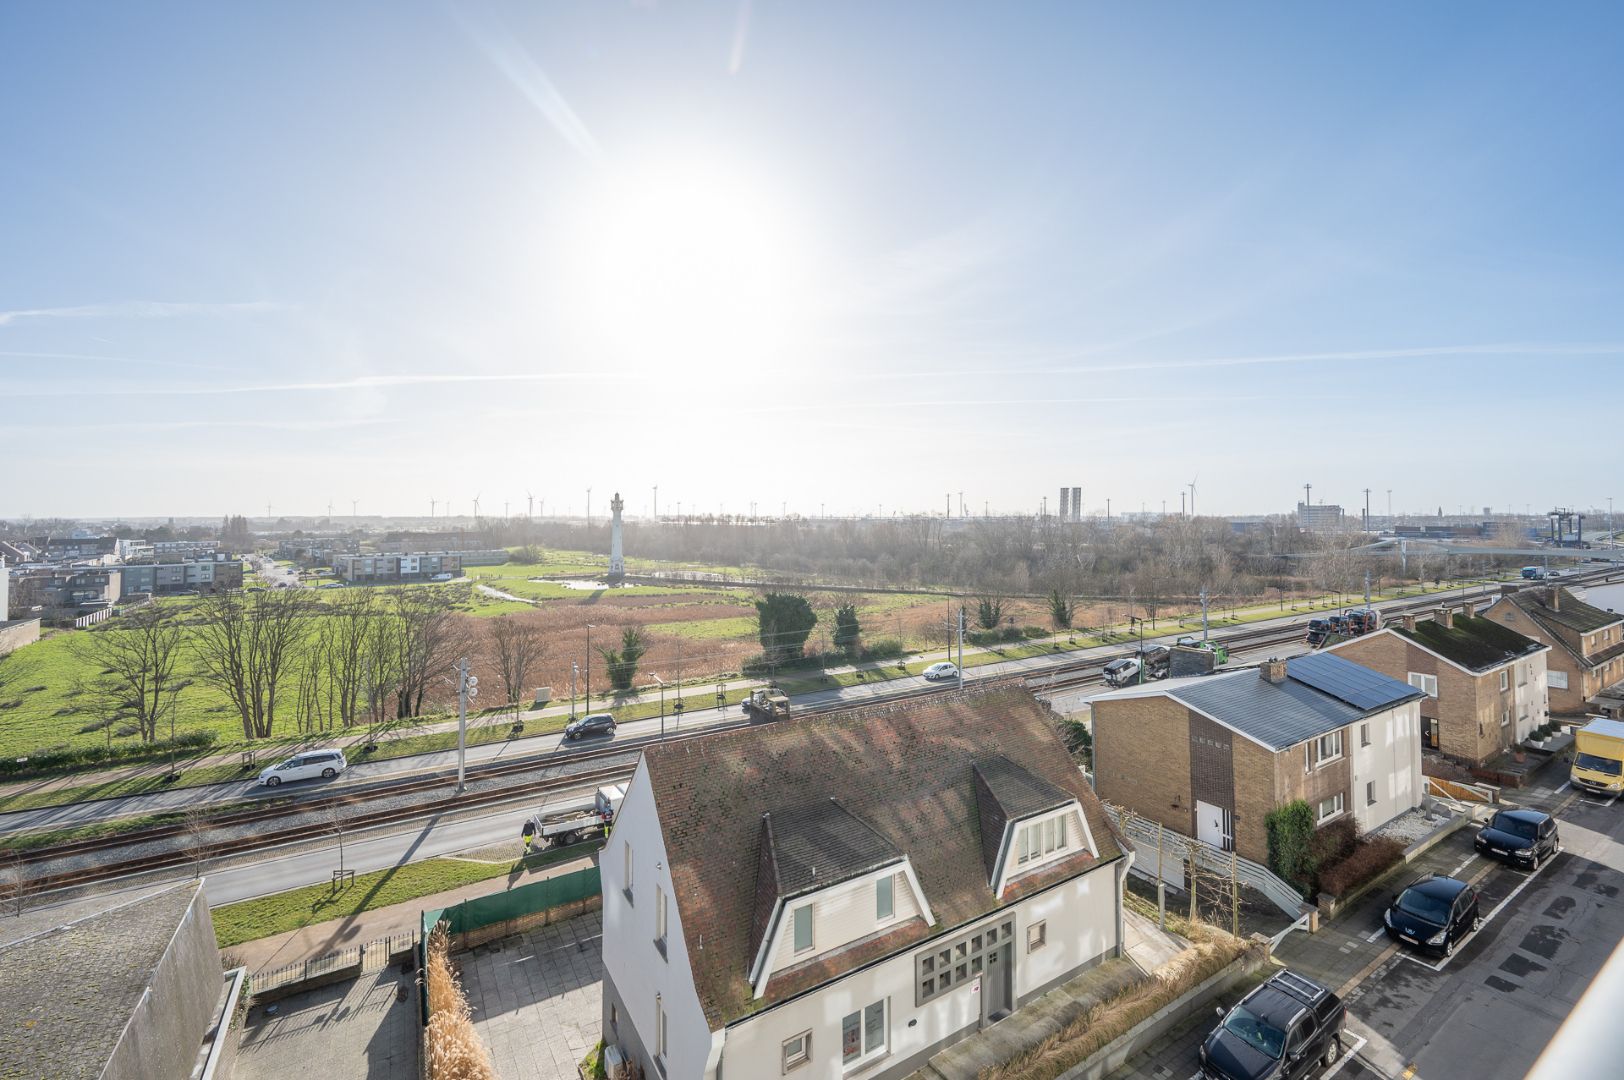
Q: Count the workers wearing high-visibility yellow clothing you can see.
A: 2